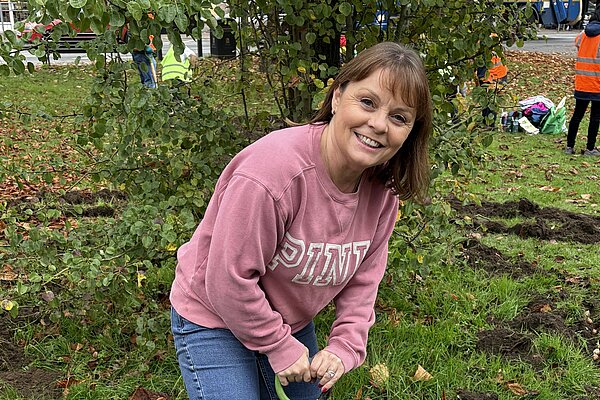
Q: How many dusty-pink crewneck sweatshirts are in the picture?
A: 1